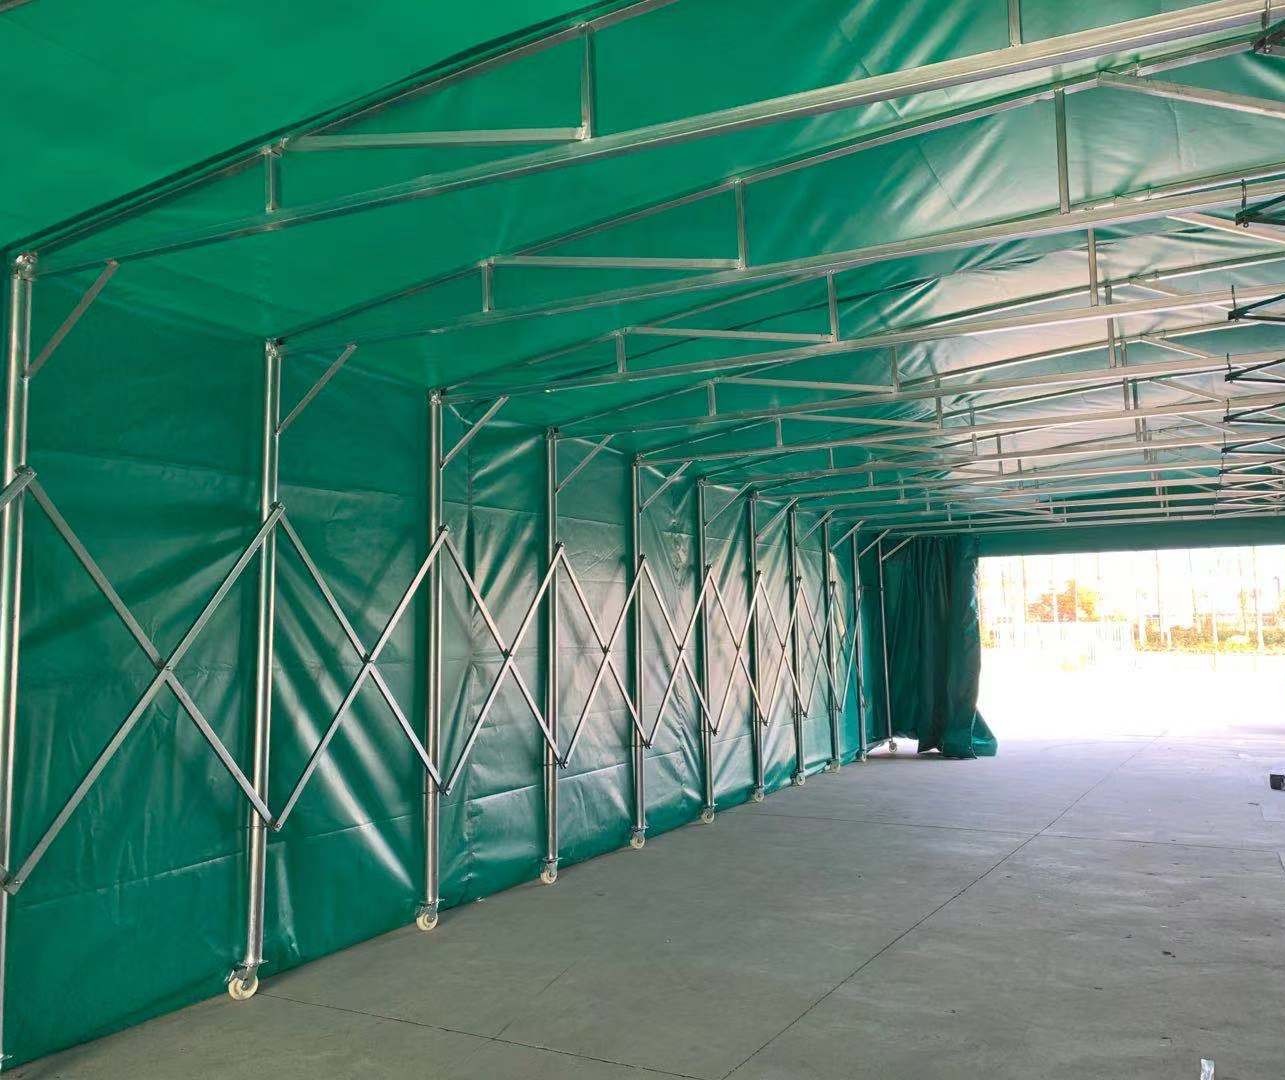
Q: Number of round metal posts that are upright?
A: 11